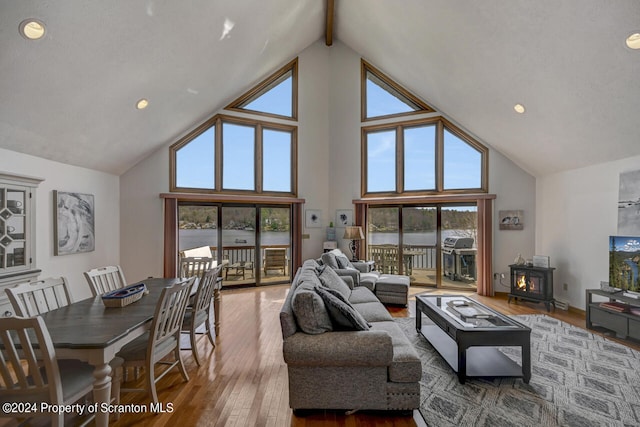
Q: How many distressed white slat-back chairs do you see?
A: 6